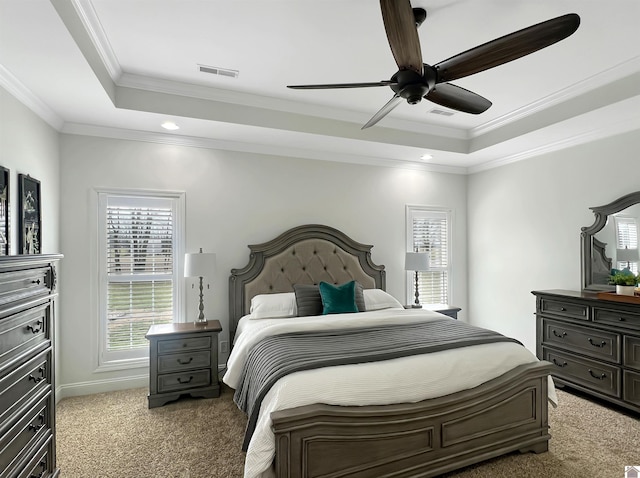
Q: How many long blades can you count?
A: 5